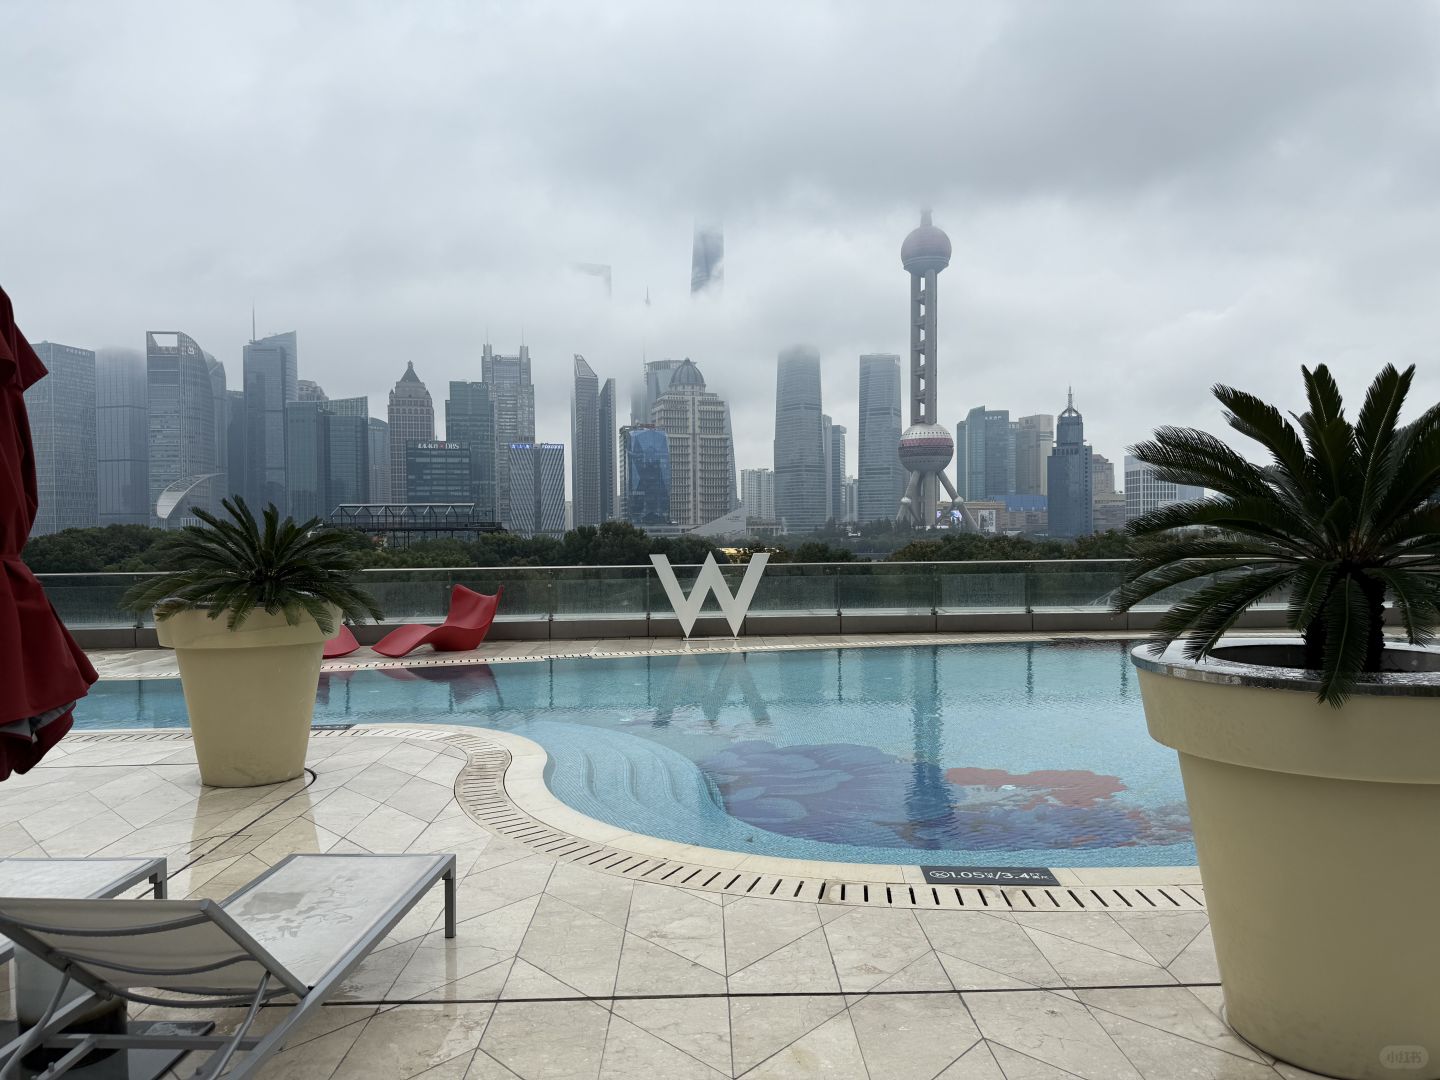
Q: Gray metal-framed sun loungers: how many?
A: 2